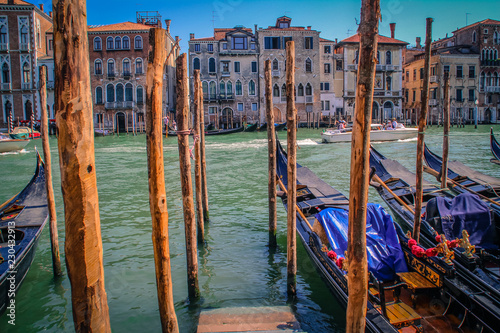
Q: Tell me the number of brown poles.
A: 11